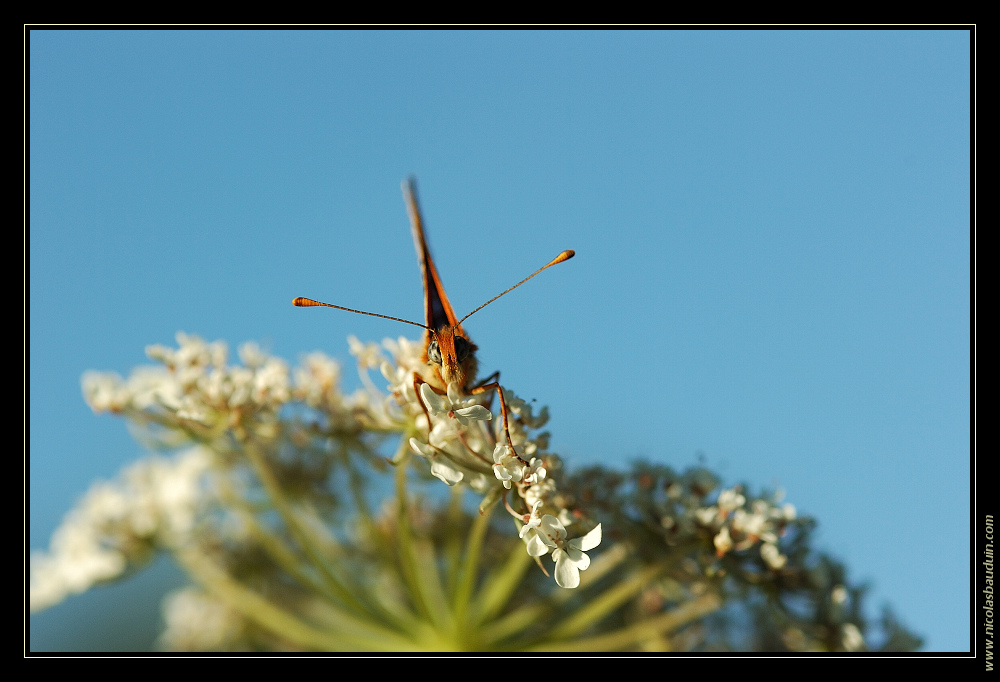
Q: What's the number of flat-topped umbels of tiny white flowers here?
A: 1